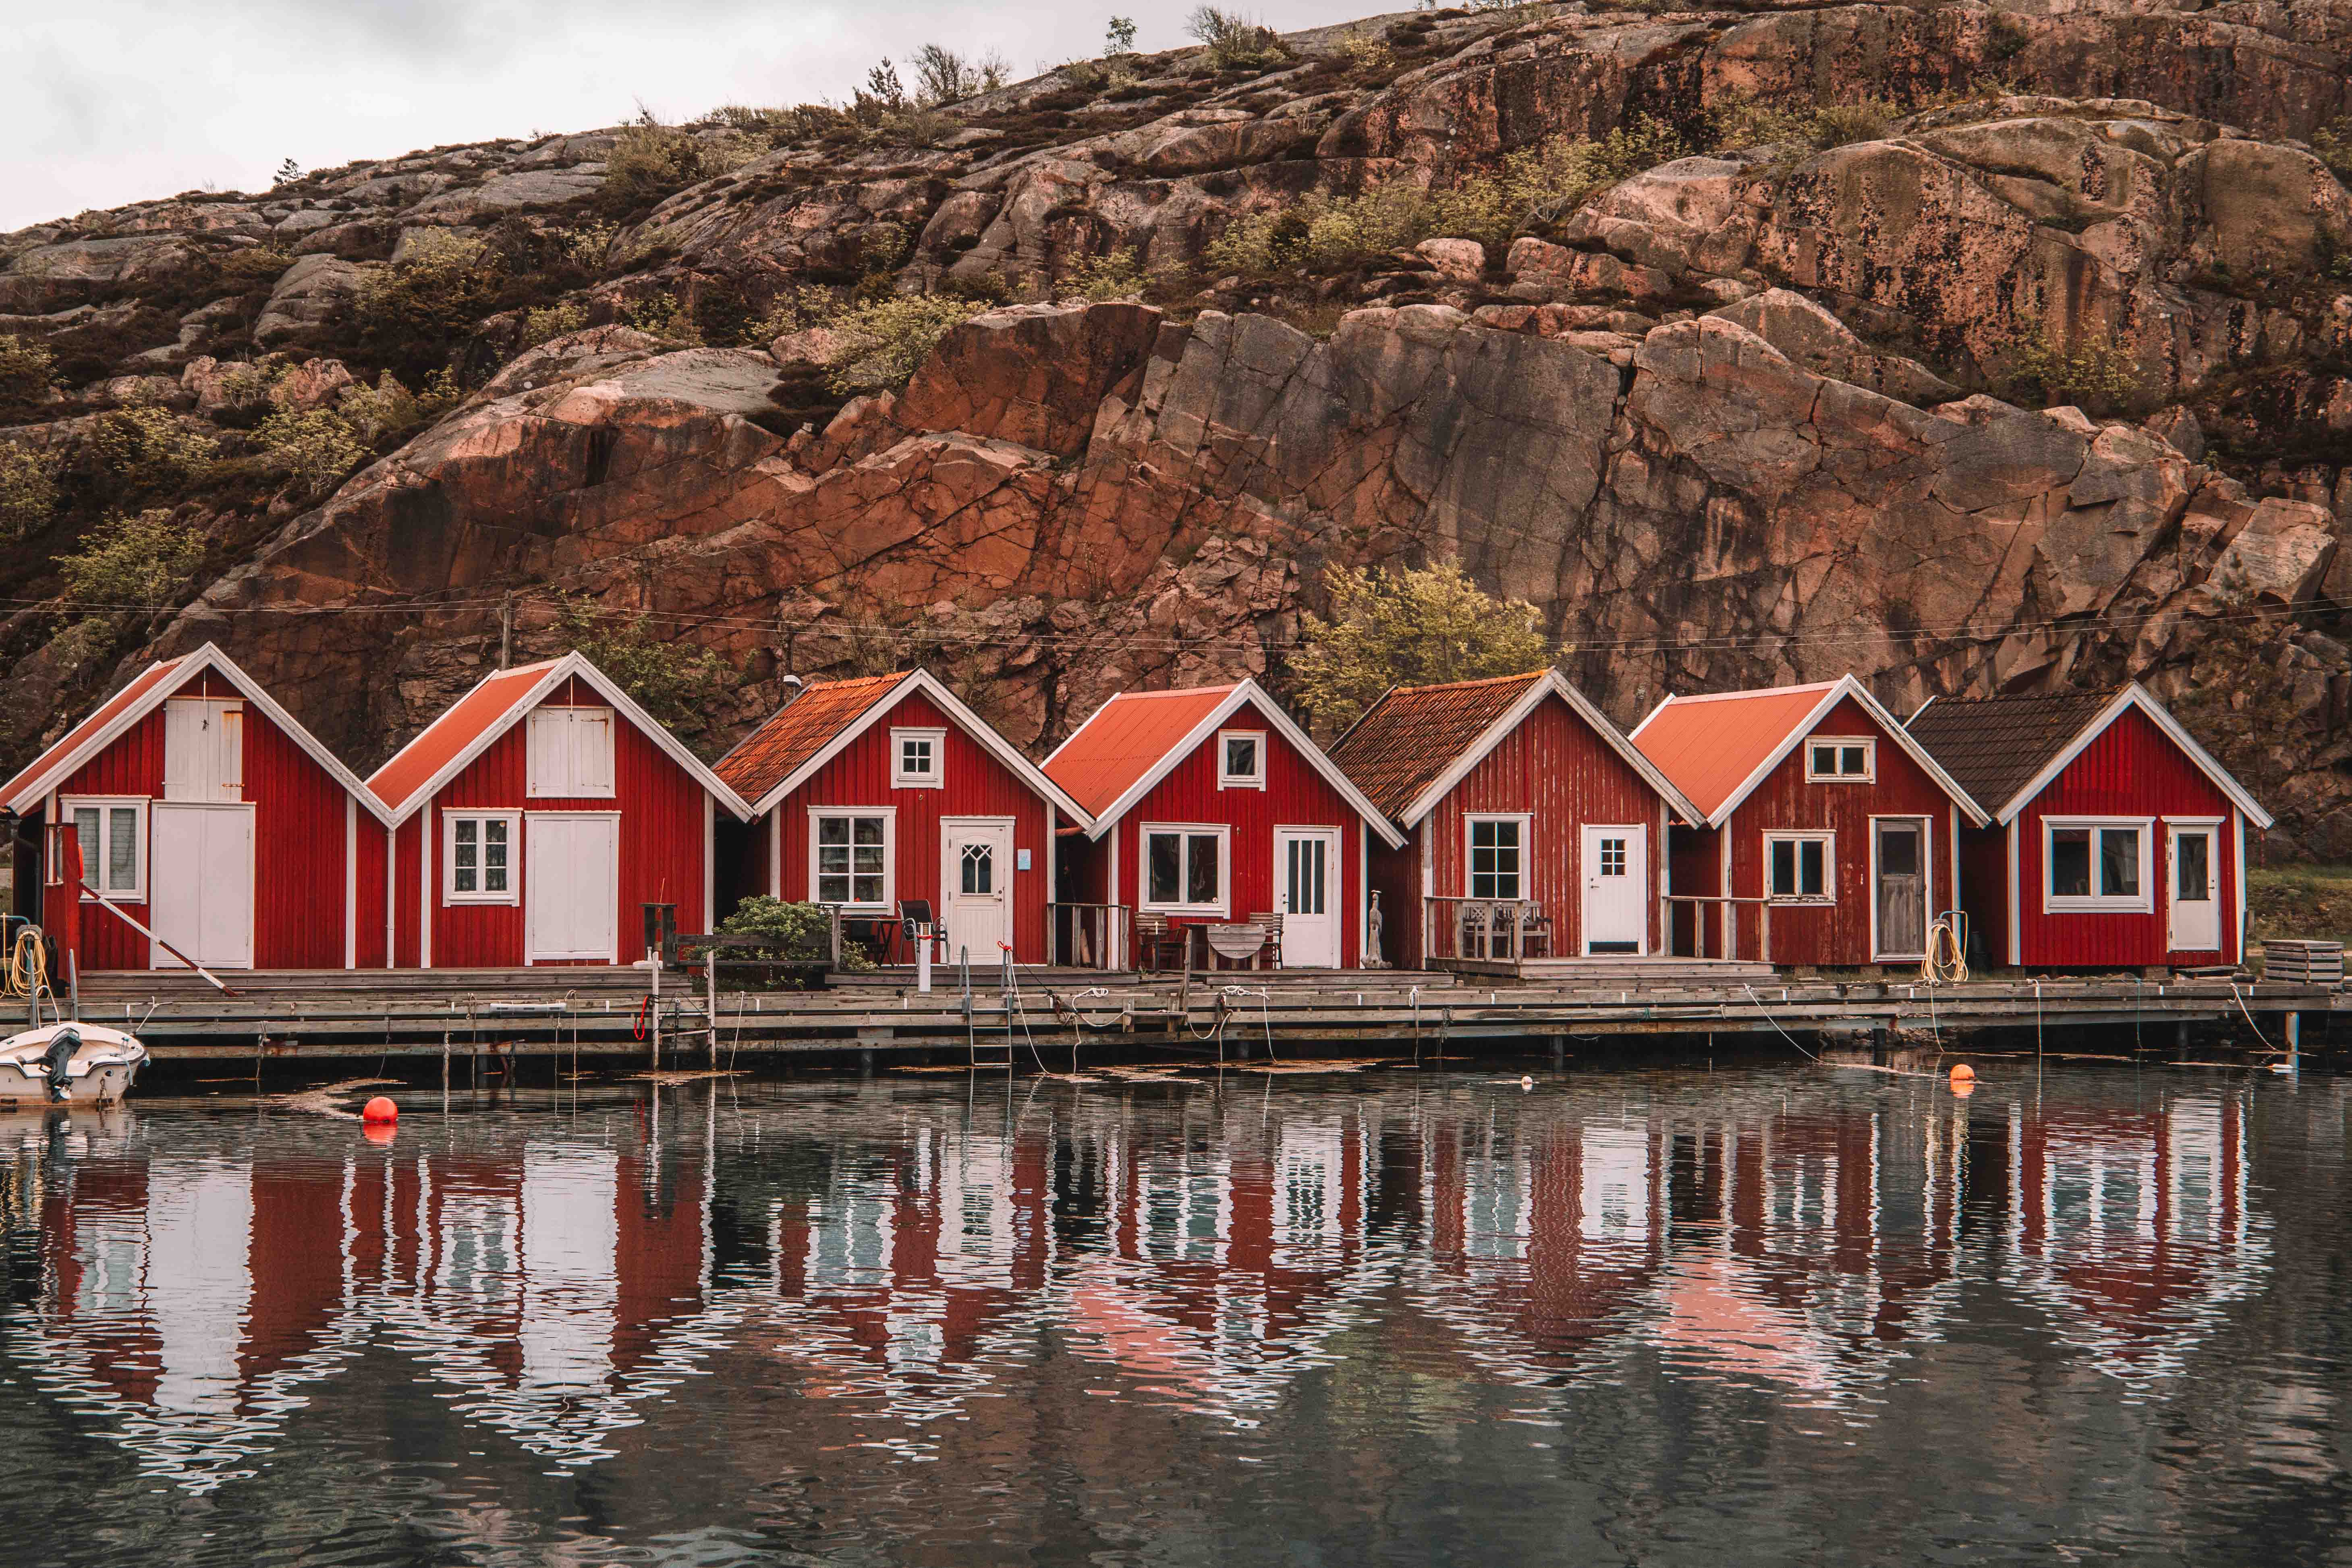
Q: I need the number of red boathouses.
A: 7